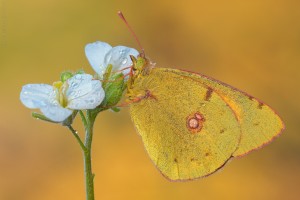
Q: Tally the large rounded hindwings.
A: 1